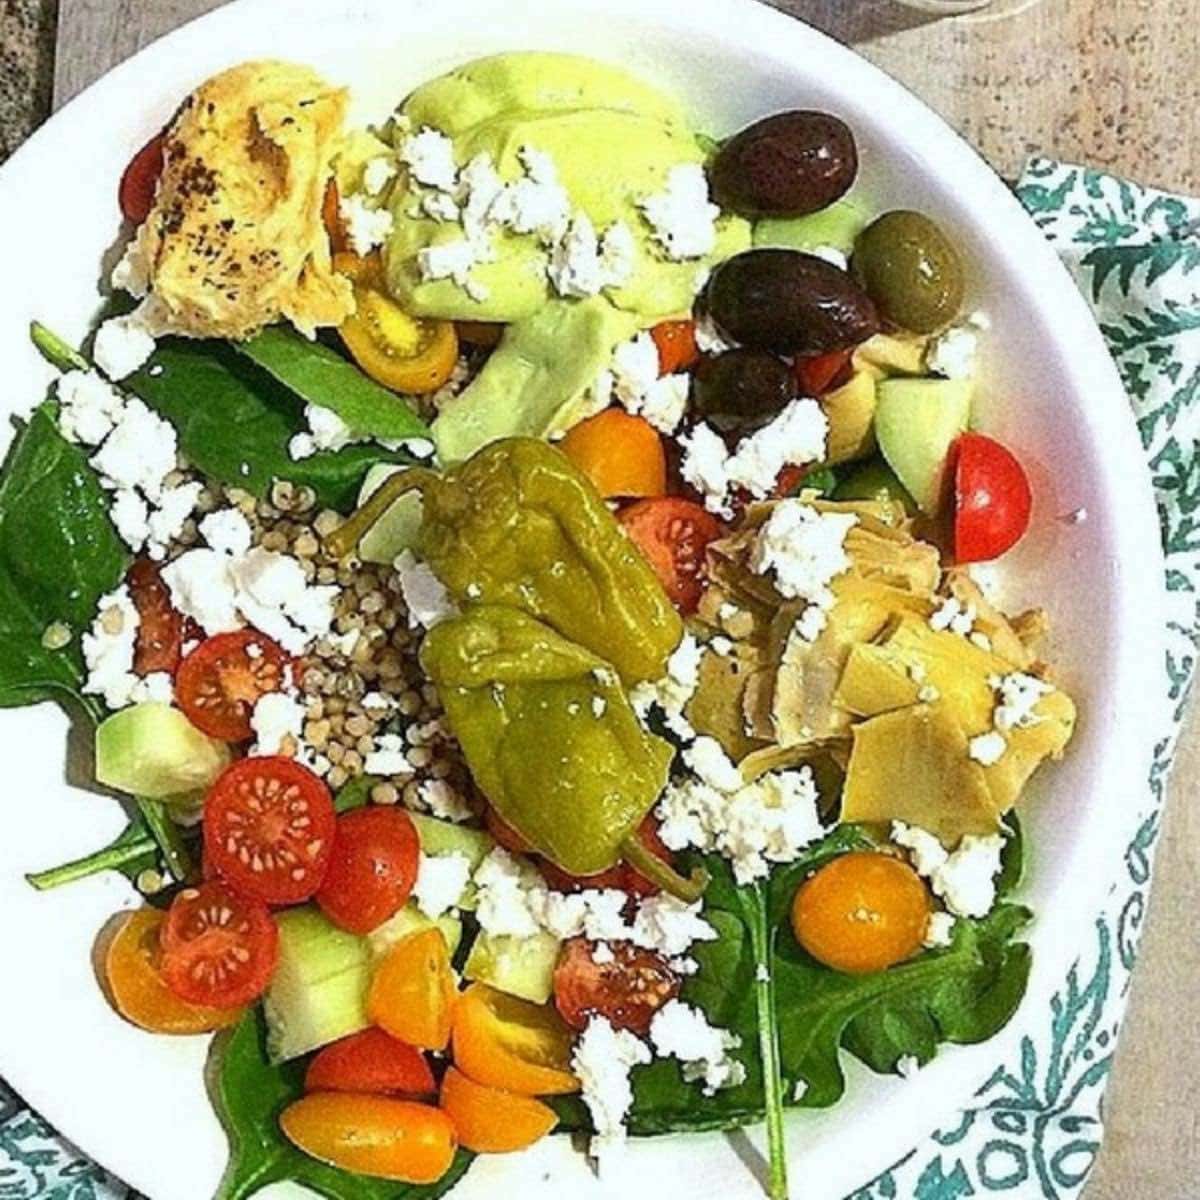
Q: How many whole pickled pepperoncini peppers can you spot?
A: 2